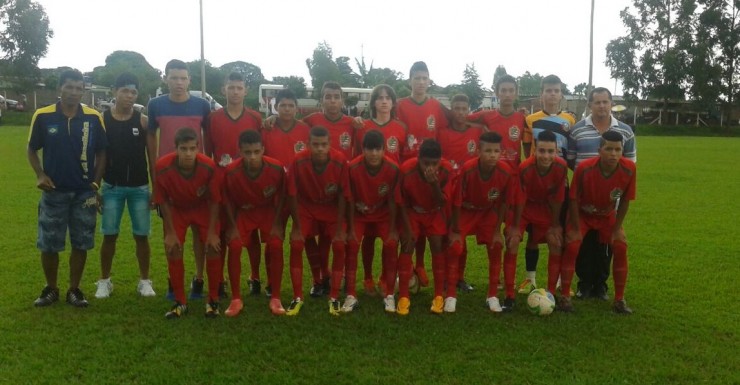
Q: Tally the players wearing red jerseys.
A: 15